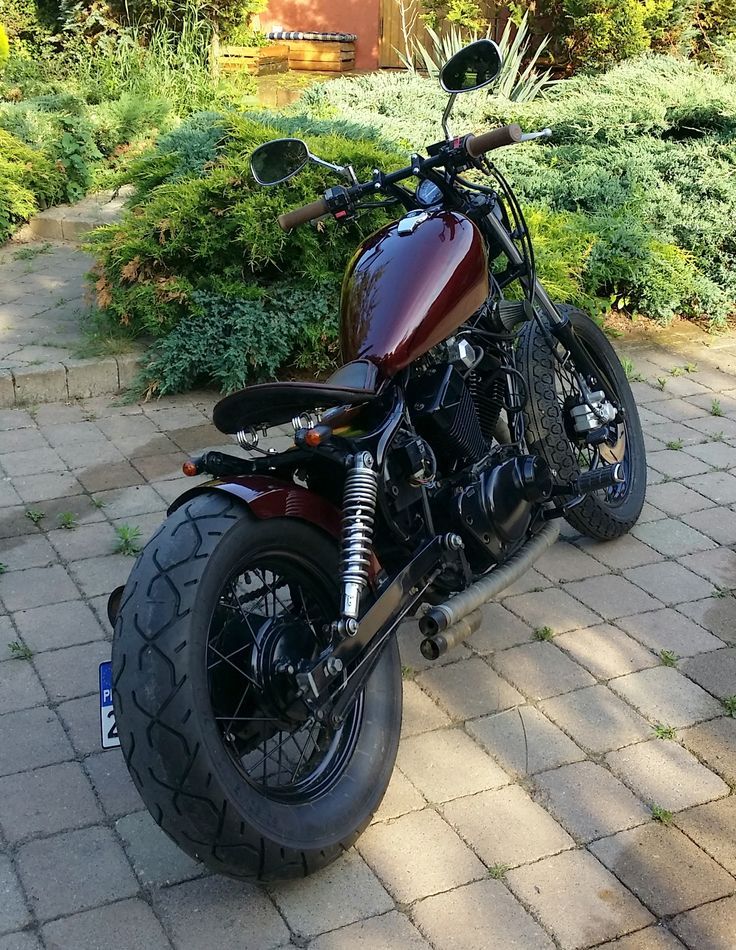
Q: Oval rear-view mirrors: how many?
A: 2